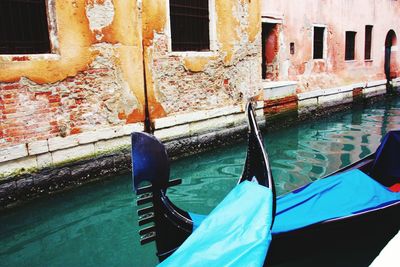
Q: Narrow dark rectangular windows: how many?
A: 3